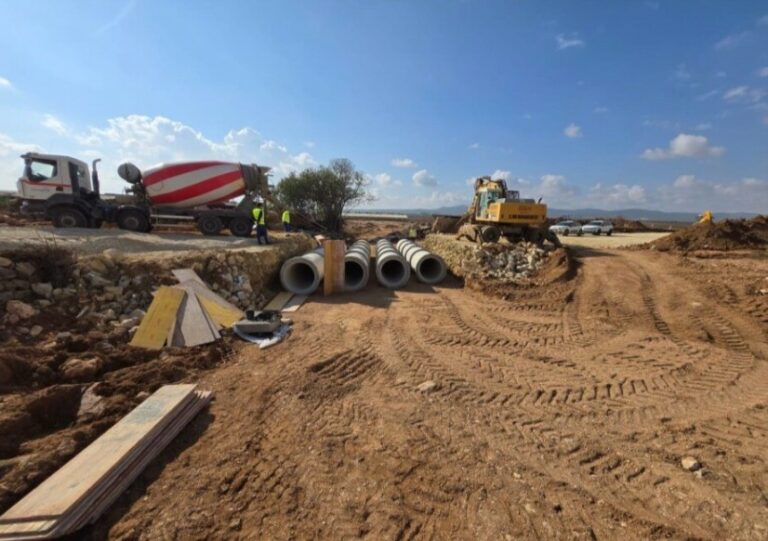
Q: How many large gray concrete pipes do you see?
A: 4